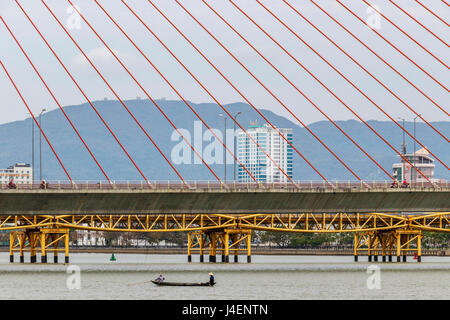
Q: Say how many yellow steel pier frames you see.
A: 3